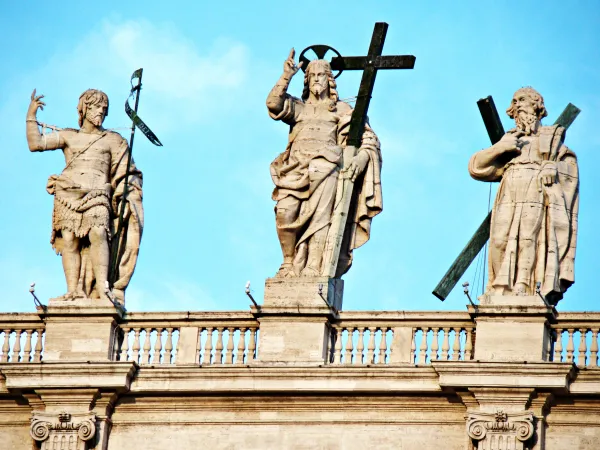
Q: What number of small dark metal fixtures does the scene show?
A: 6